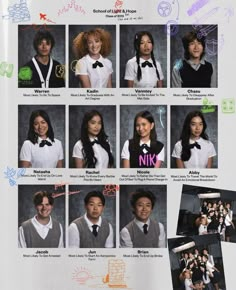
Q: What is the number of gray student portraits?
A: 11